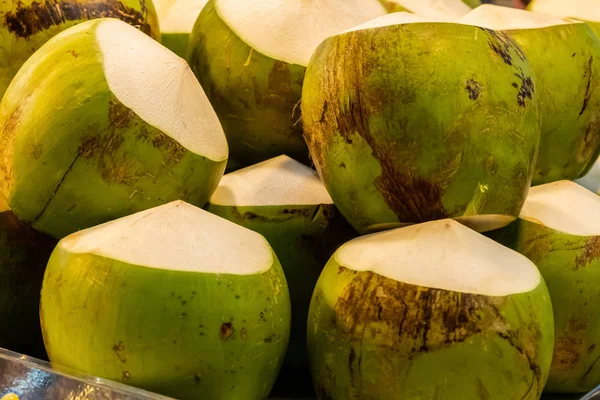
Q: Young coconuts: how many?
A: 13